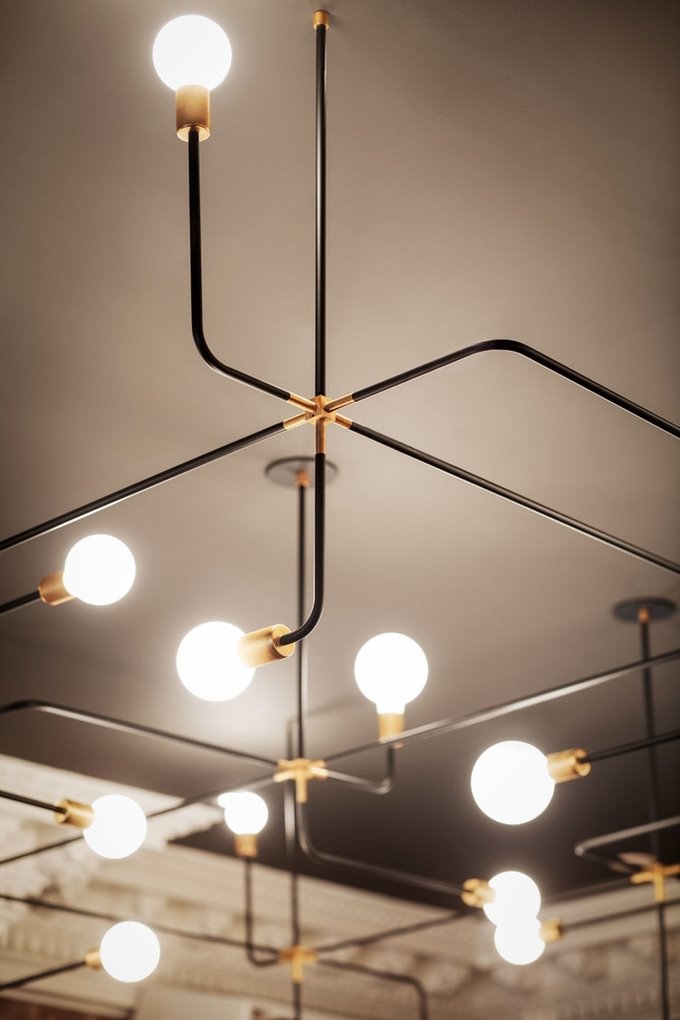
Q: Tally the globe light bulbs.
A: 10